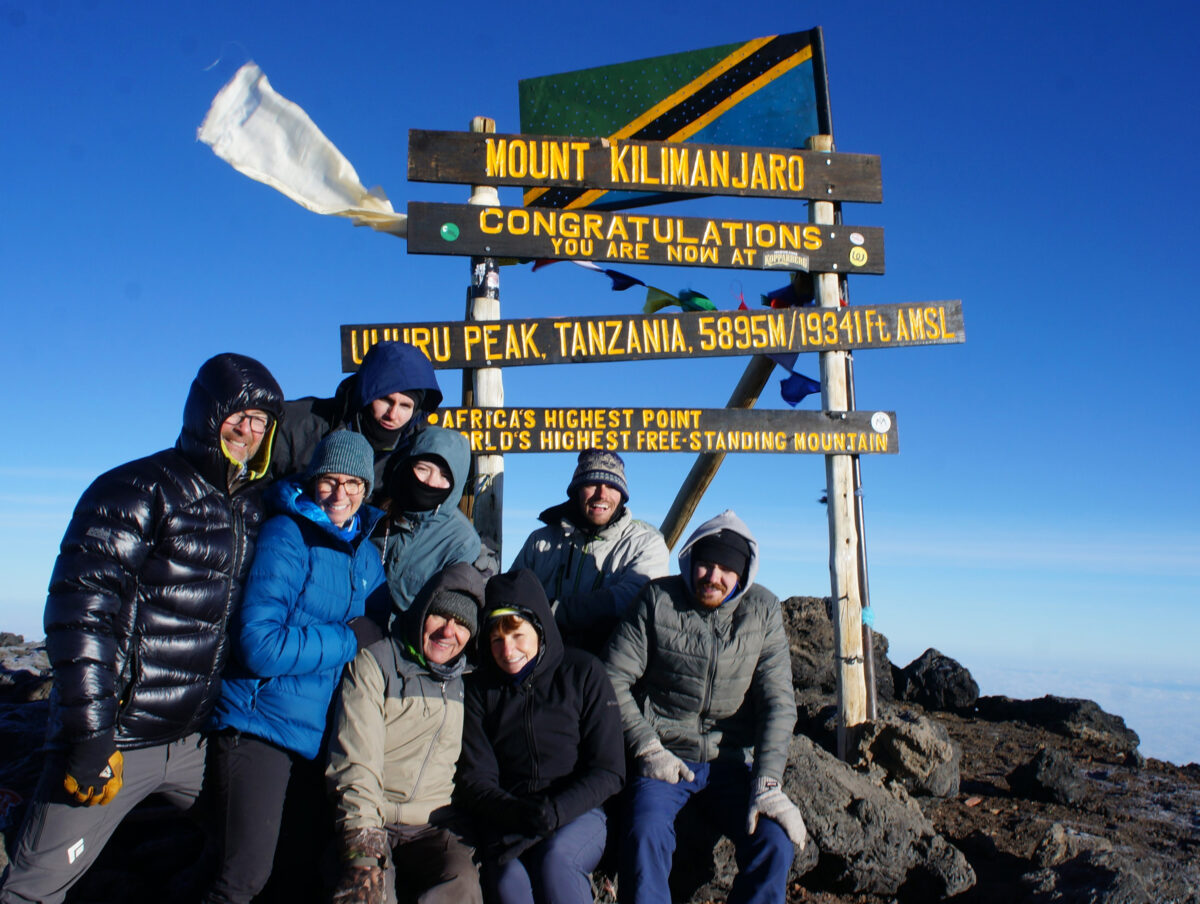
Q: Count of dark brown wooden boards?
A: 4